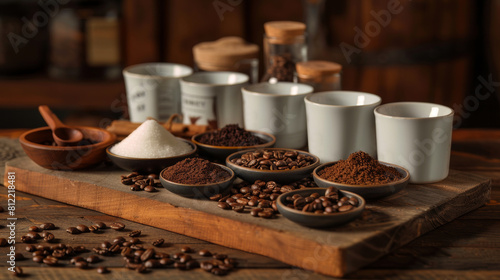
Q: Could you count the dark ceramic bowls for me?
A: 6